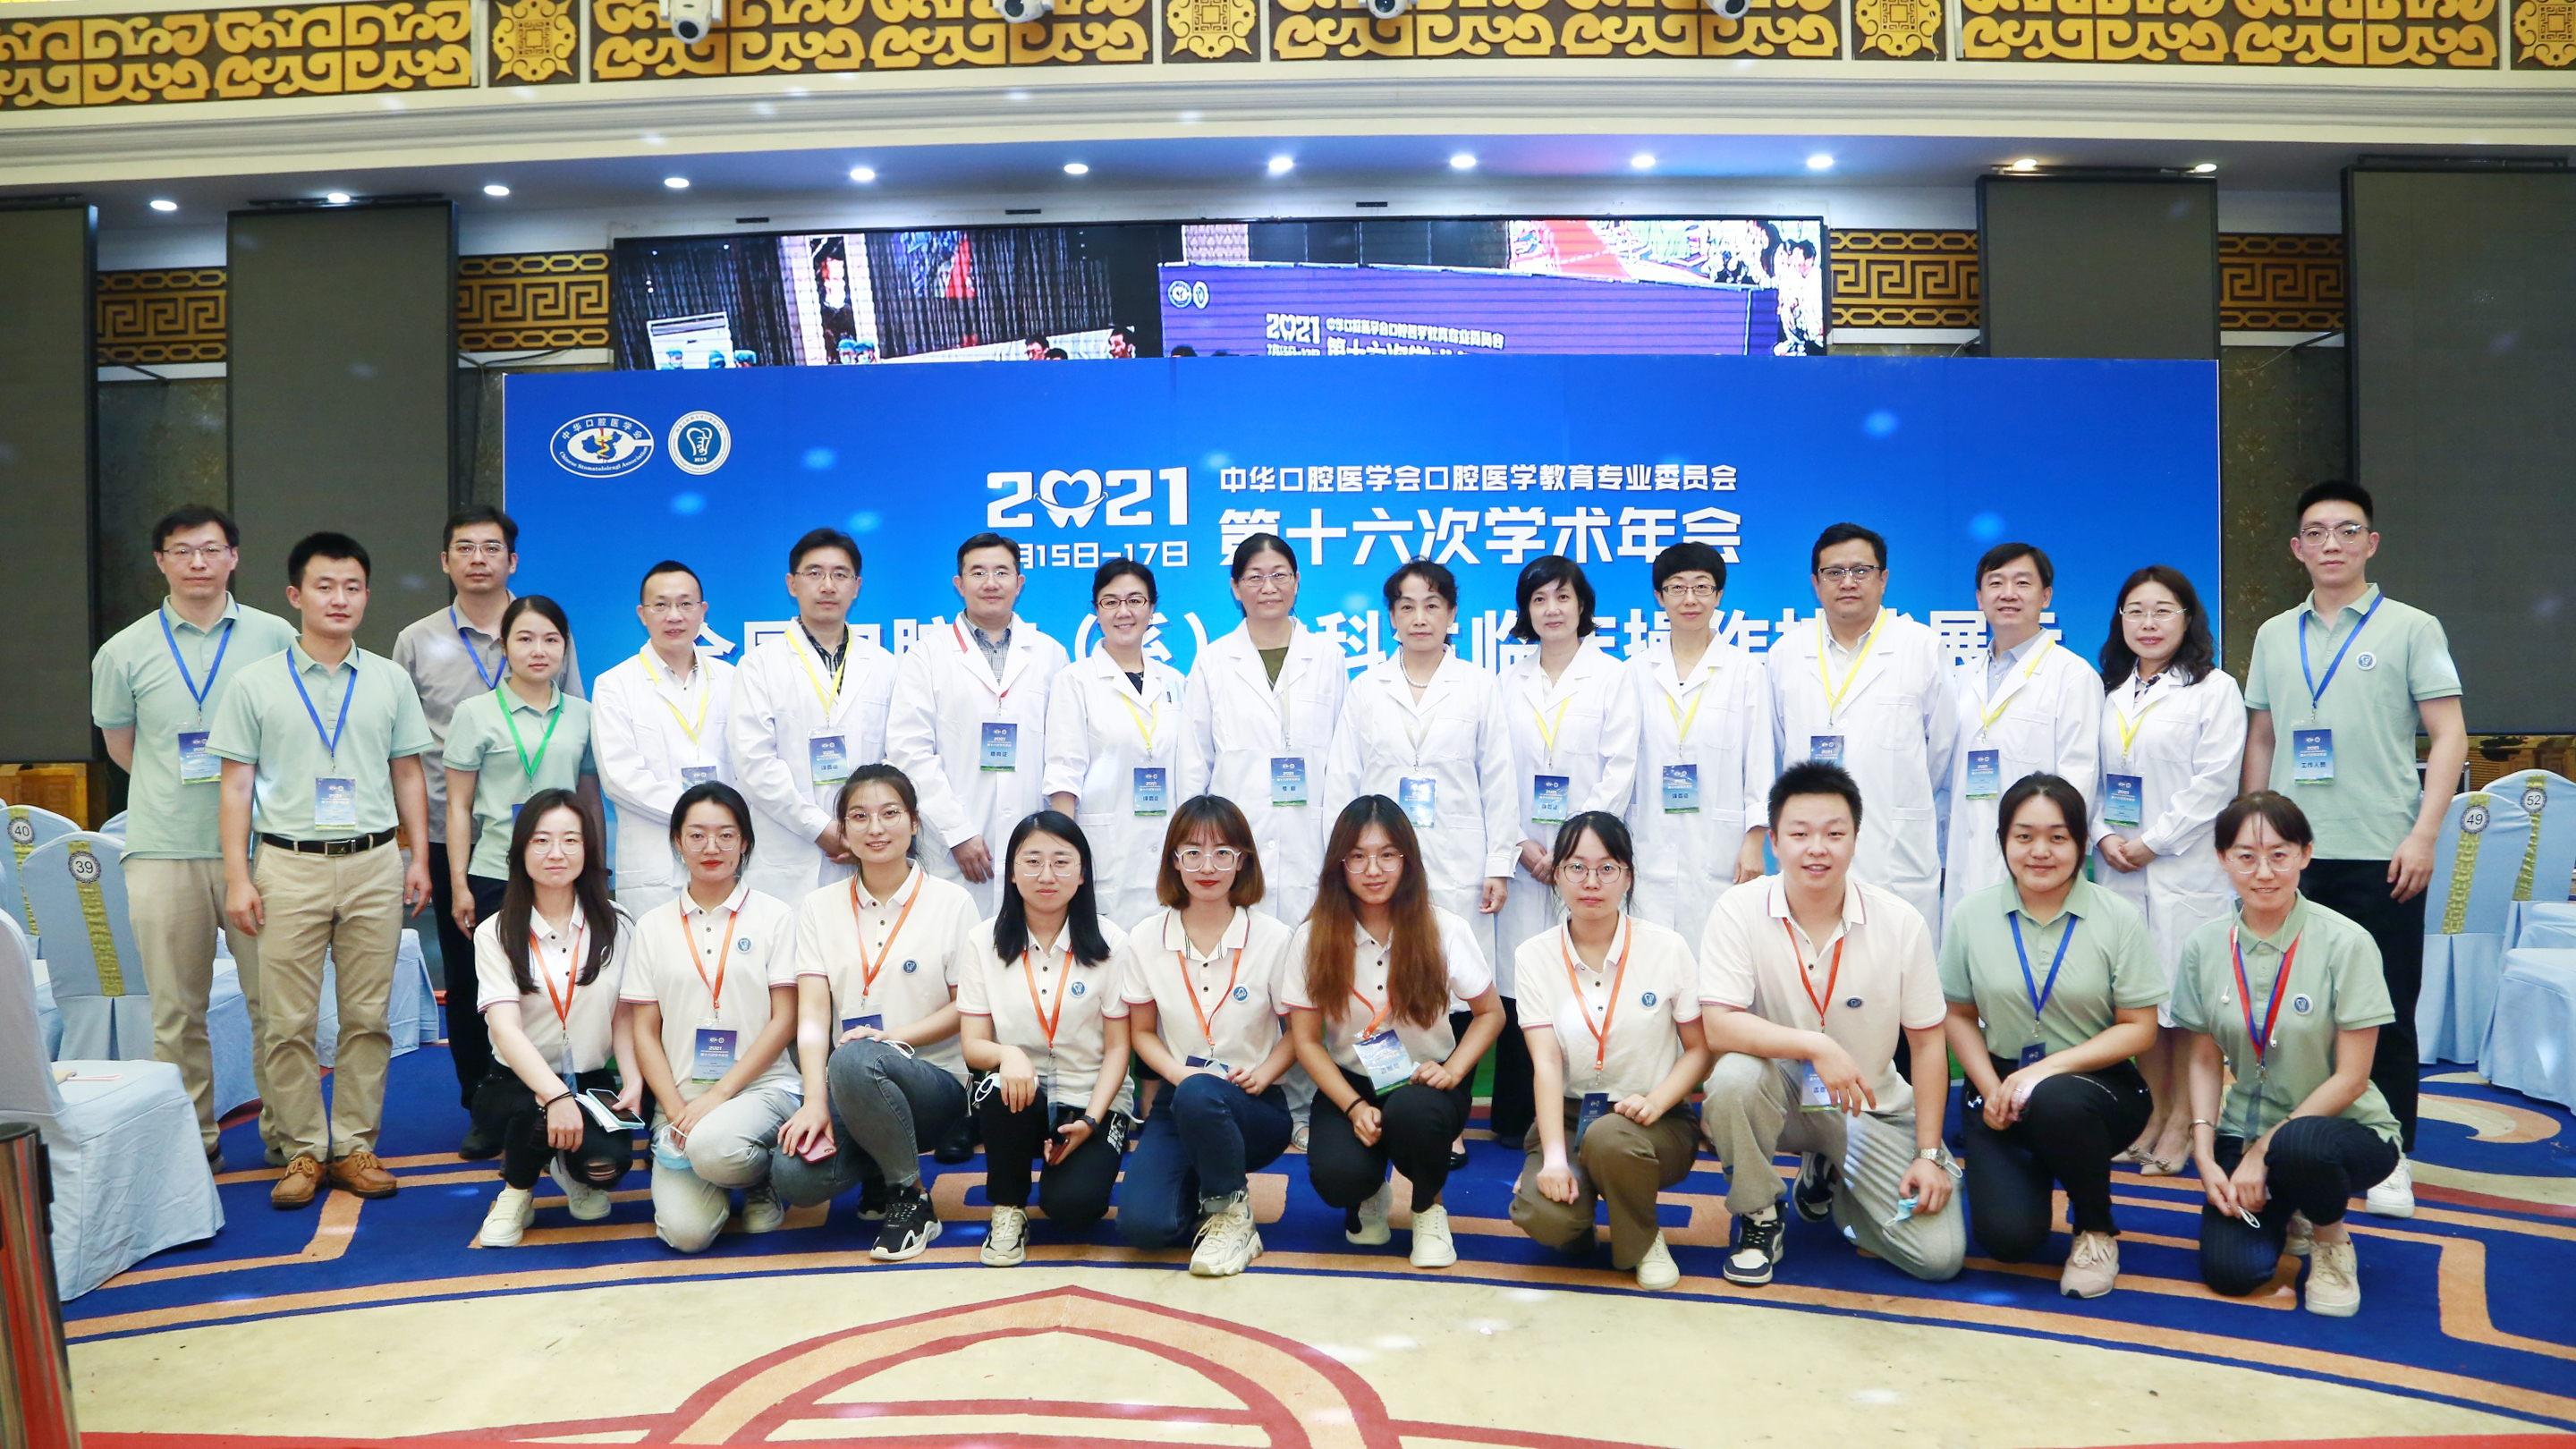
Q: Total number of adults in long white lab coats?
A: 11